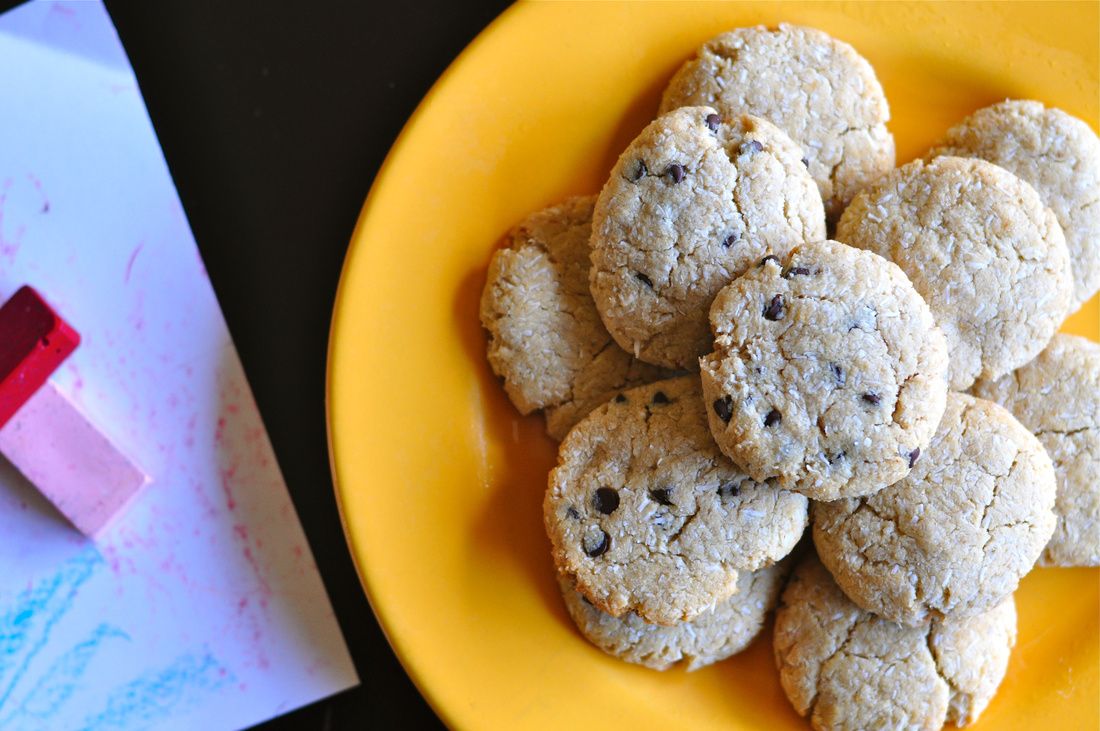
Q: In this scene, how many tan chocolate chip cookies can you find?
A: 3